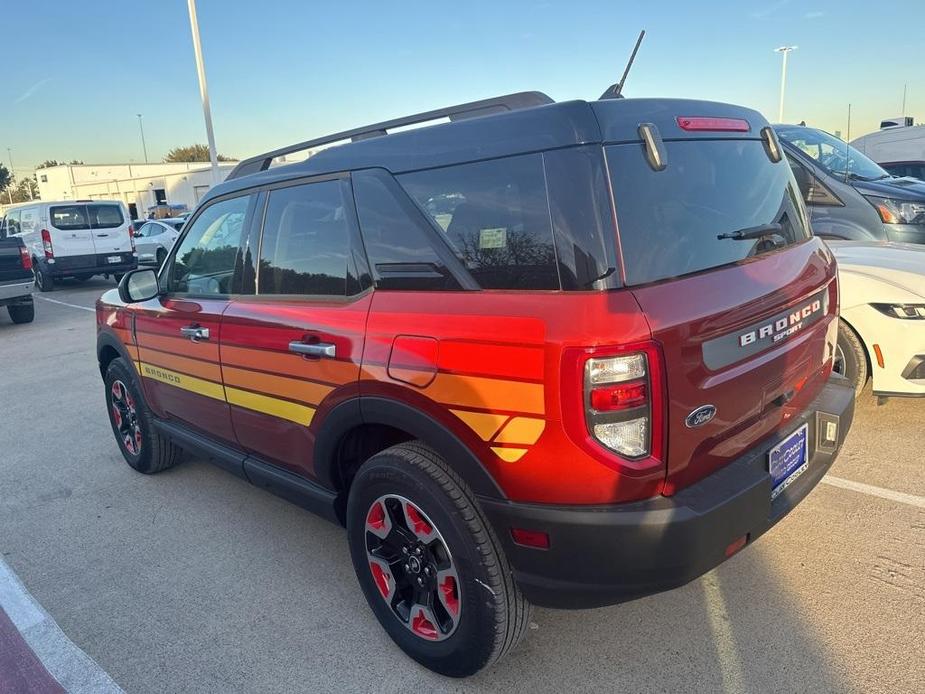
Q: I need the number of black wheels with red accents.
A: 2